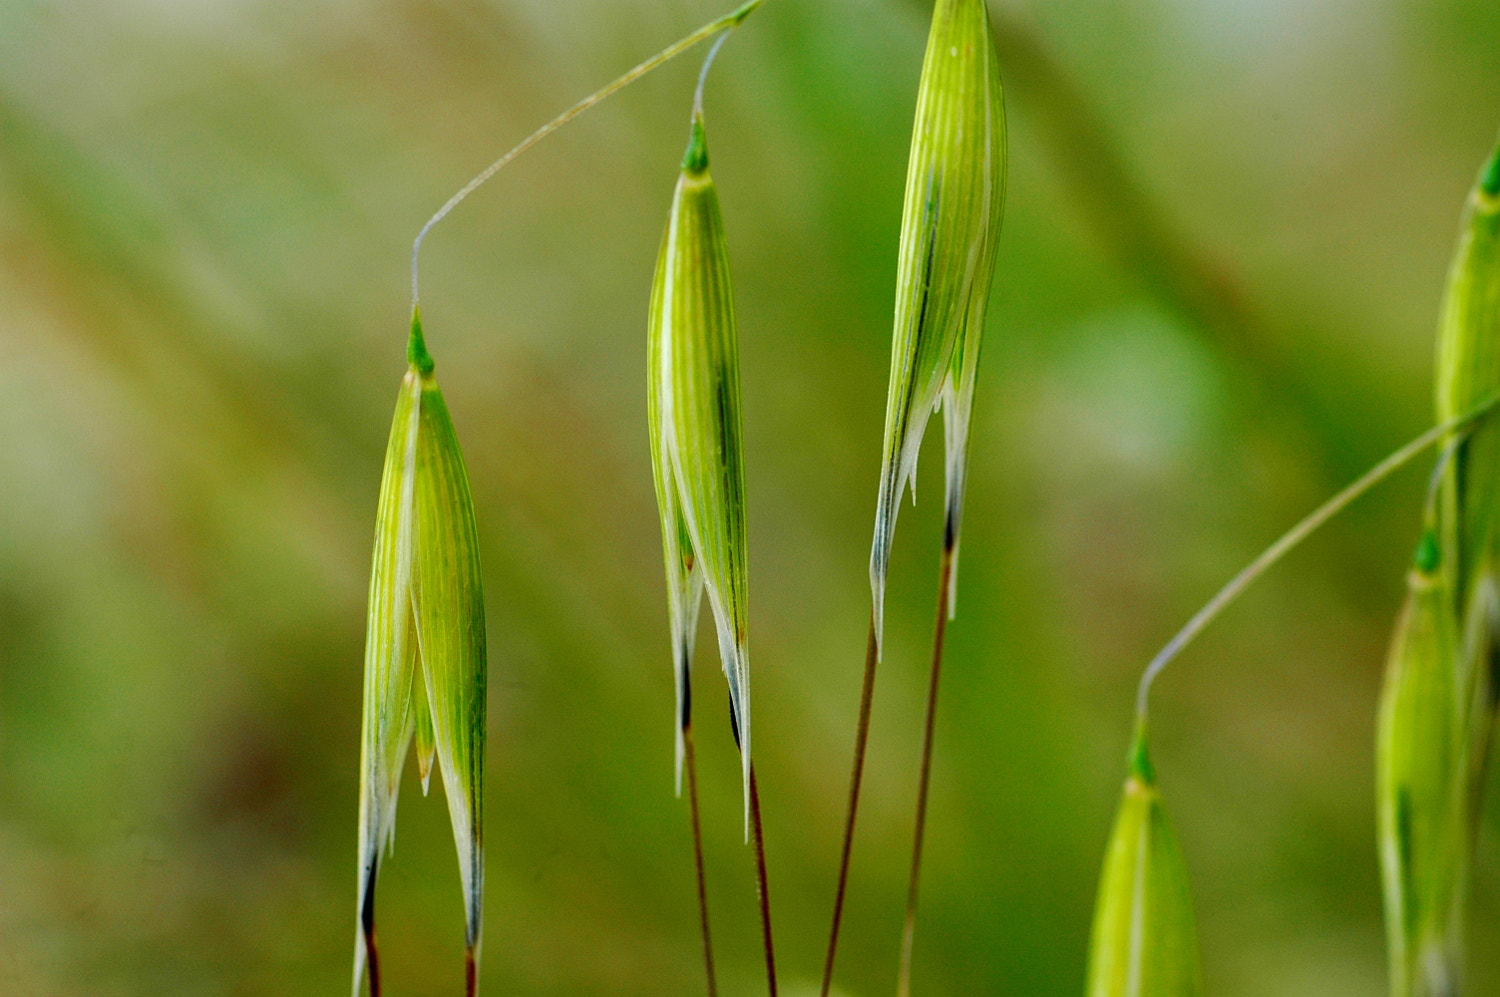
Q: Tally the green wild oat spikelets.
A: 6